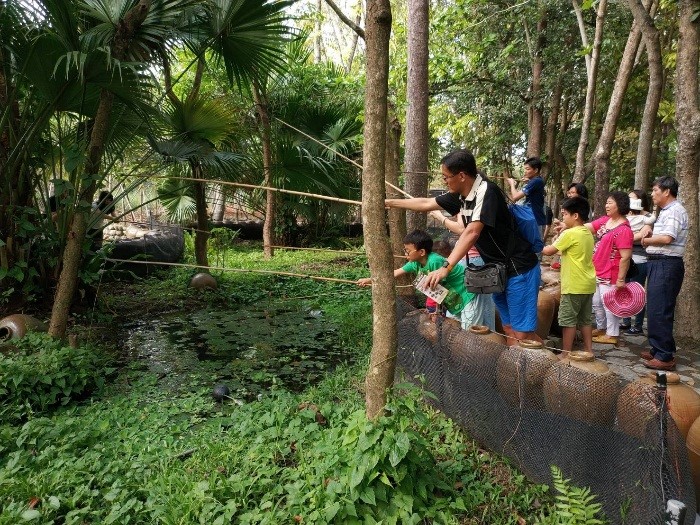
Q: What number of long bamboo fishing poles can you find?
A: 4